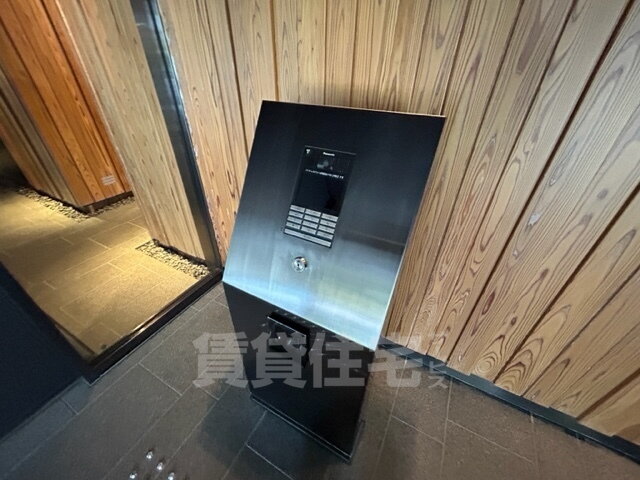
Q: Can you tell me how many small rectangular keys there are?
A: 12